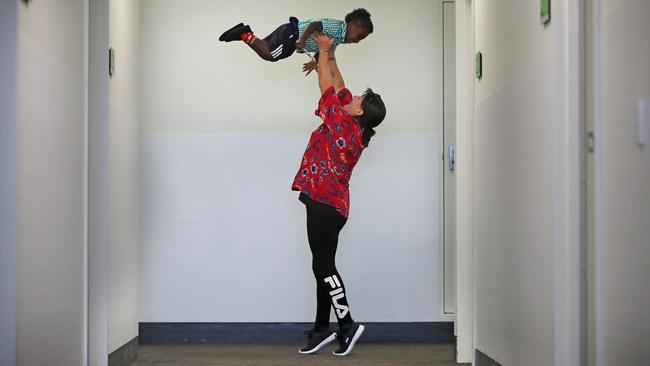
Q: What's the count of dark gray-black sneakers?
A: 4